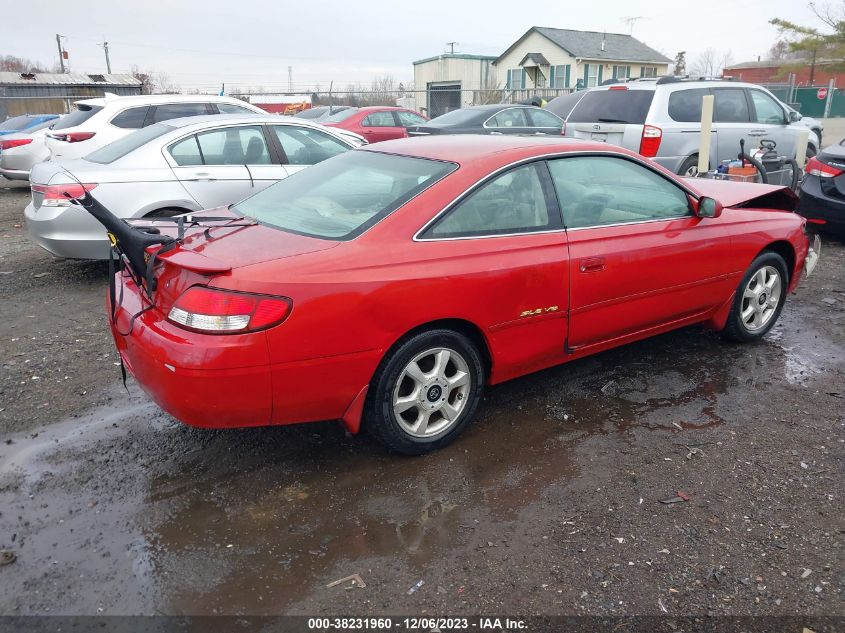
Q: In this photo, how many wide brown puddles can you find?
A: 1